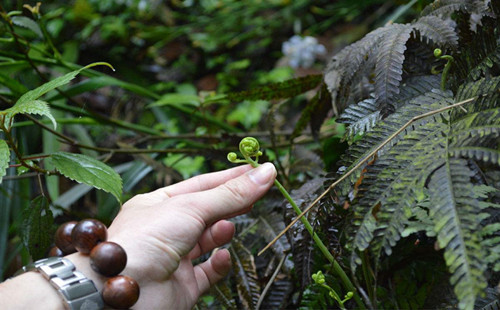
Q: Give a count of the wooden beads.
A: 5